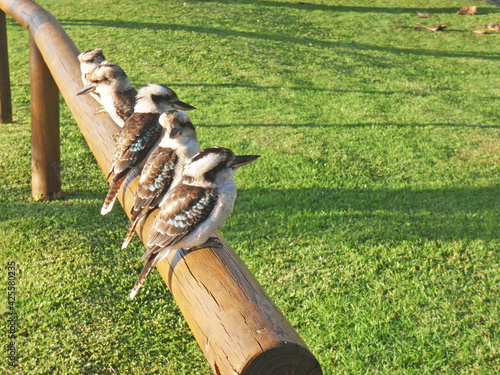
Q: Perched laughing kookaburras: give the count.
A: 5